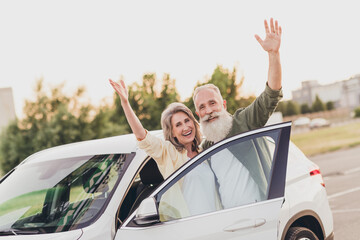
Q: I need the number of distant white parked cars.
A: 2